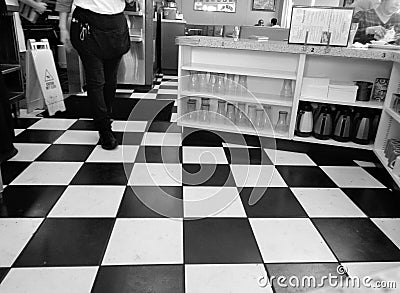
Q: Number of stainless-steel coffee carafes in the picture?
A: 4